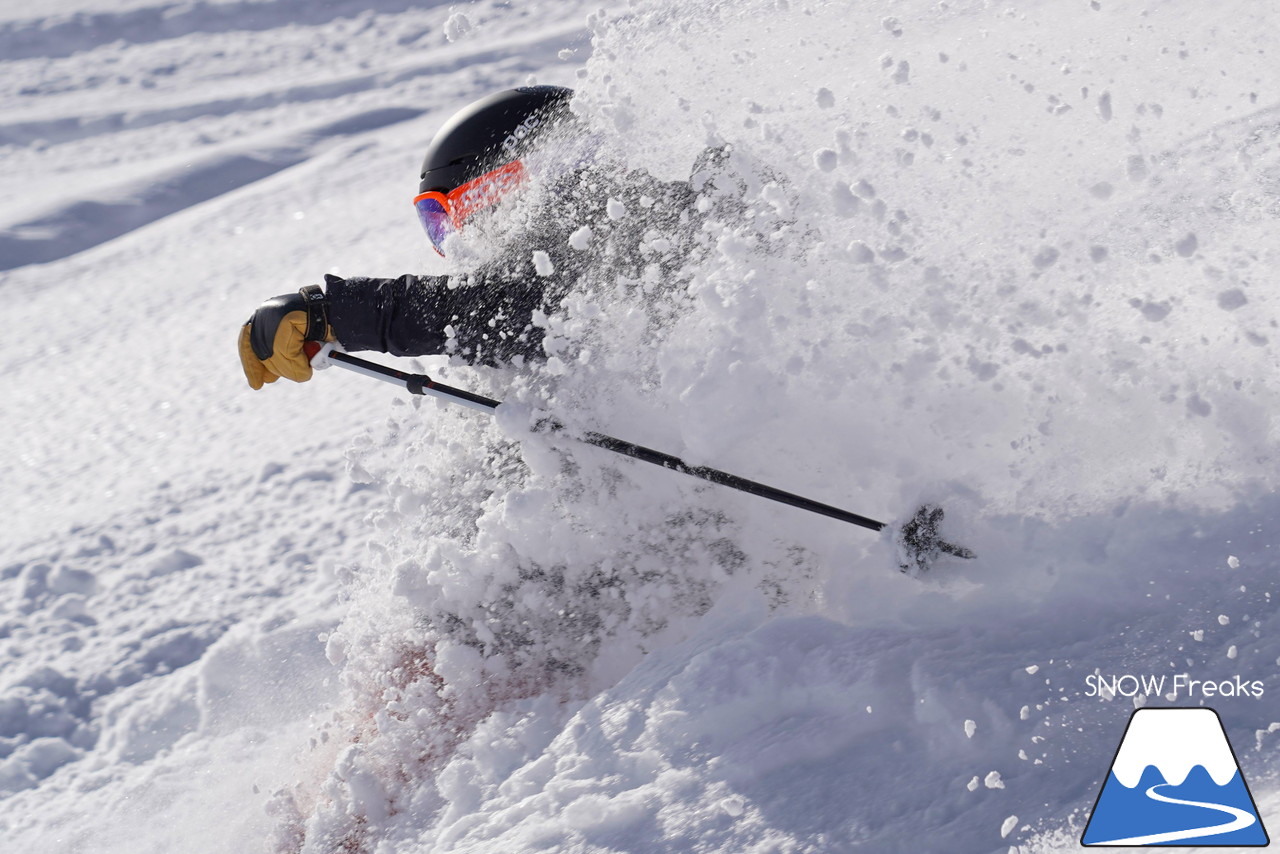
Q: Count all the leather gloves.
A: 1